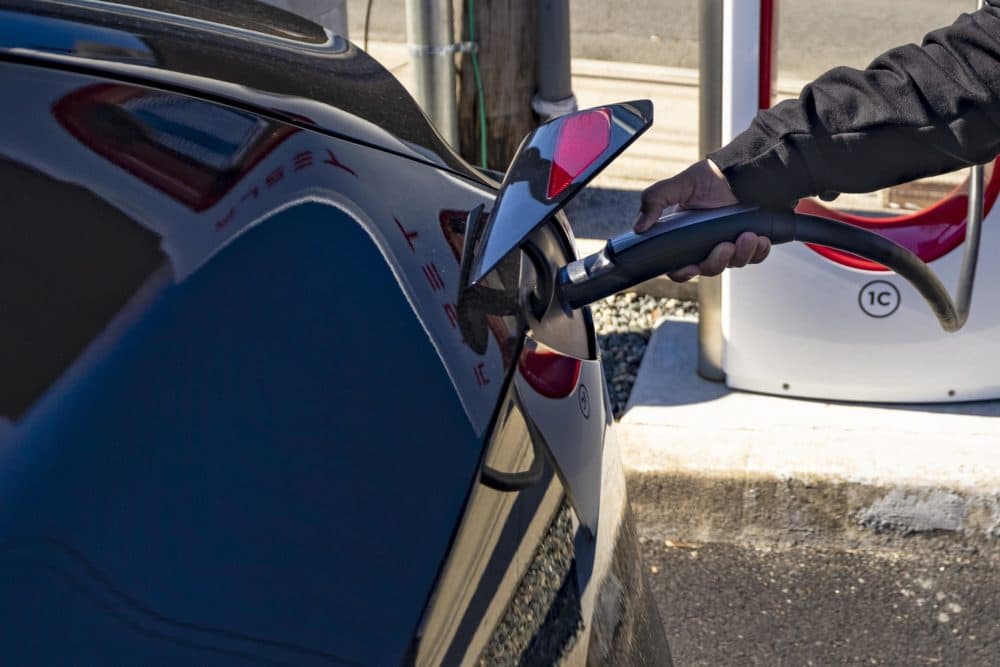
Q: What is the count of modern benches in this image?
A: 0